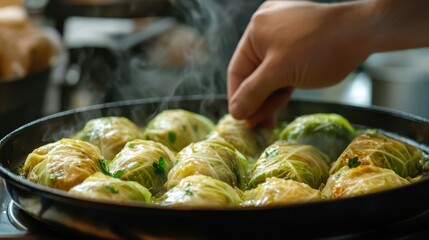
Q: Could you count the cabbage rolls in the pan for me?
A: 13